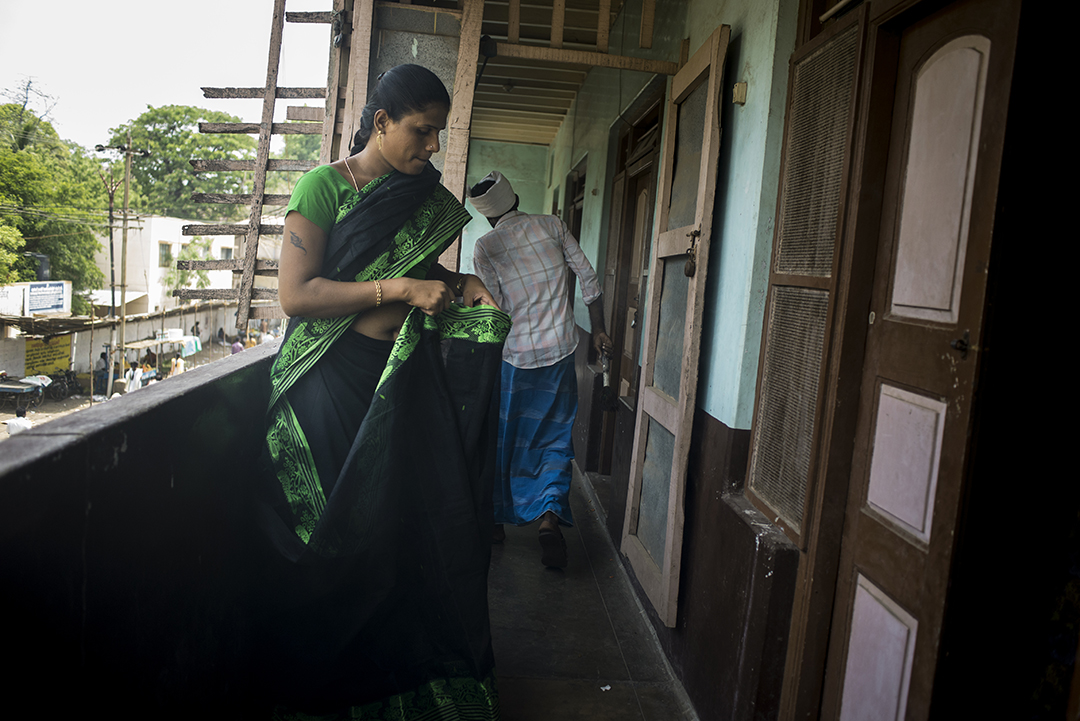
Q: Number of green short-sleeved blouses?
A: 1